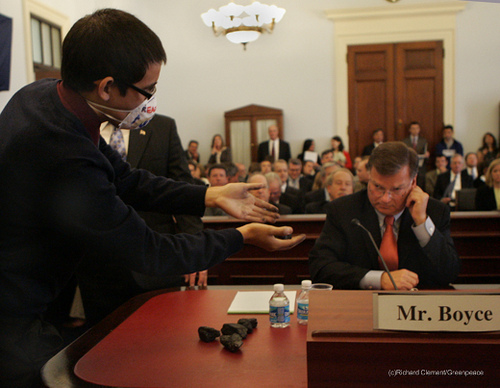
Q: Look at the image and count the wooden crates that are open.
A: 0